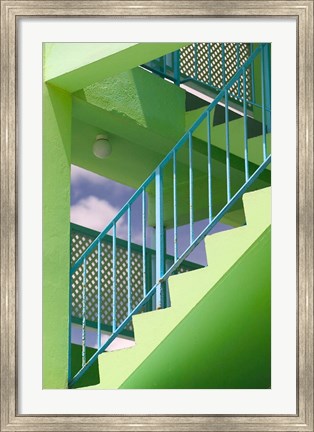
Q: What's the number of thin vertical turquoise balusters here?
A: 11